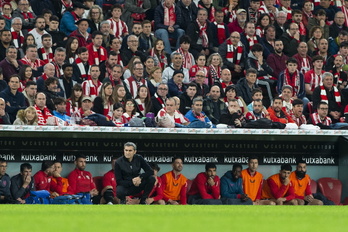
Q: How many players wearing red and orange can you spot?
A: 5